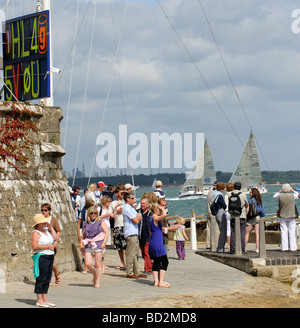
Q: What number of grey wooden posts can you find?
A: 3